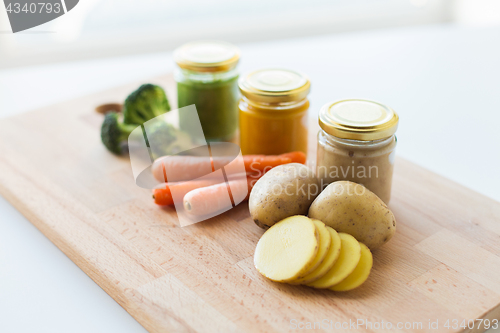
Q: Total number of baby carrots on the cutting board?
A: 3